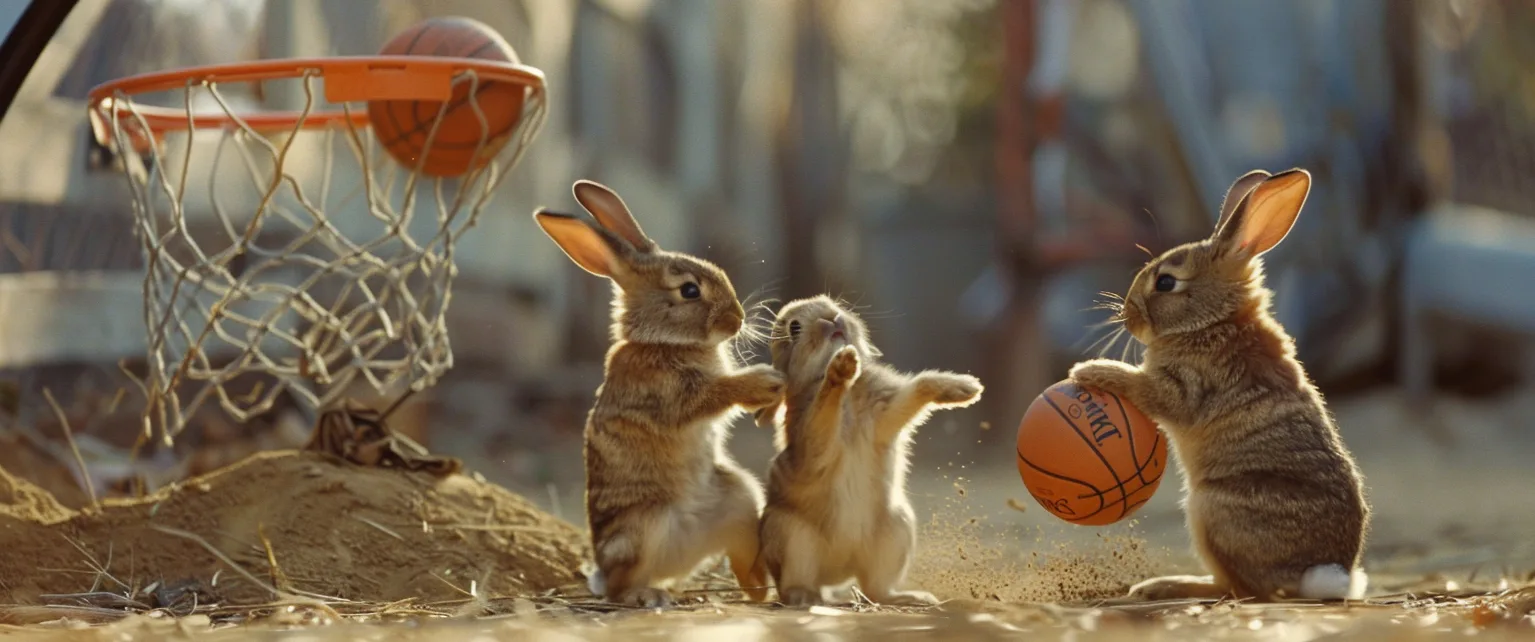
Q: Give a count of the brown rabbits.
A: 3